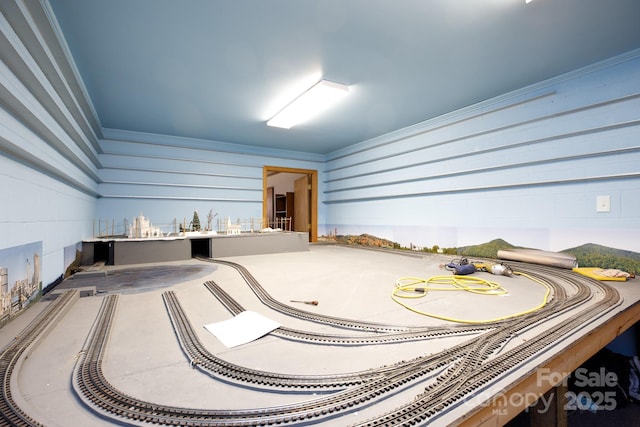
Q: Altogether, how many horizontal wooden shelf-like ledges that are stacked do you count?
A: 5